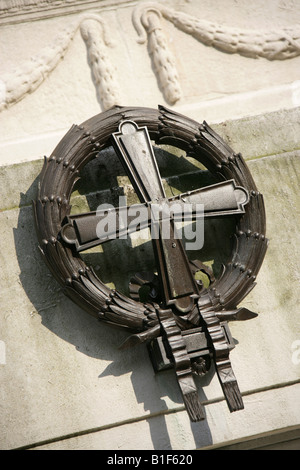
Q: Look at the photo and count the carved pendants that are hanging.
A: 2